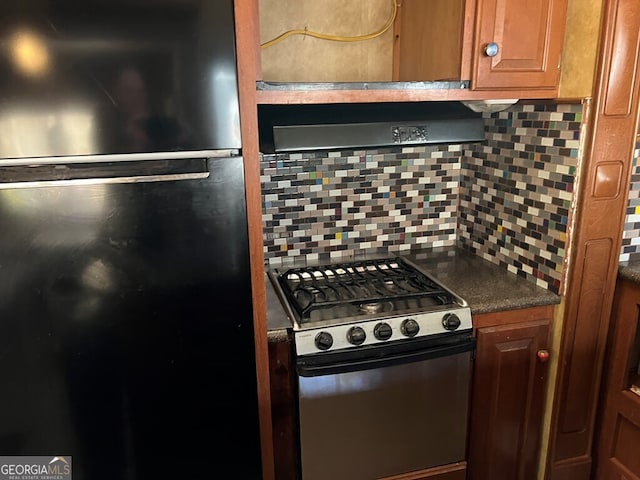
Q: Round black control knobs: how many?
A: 5